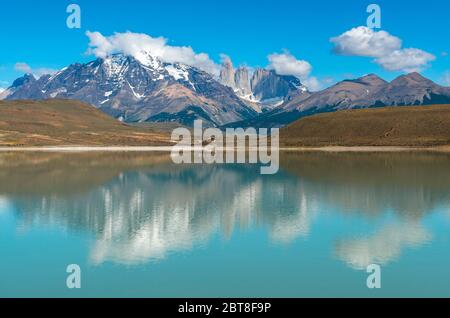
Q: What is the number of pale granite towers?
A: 3